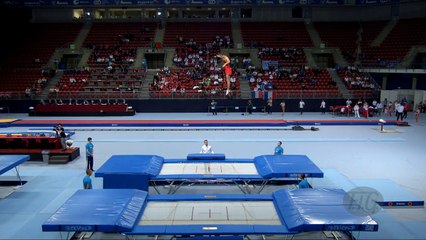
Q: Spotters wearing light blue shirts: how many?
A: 4